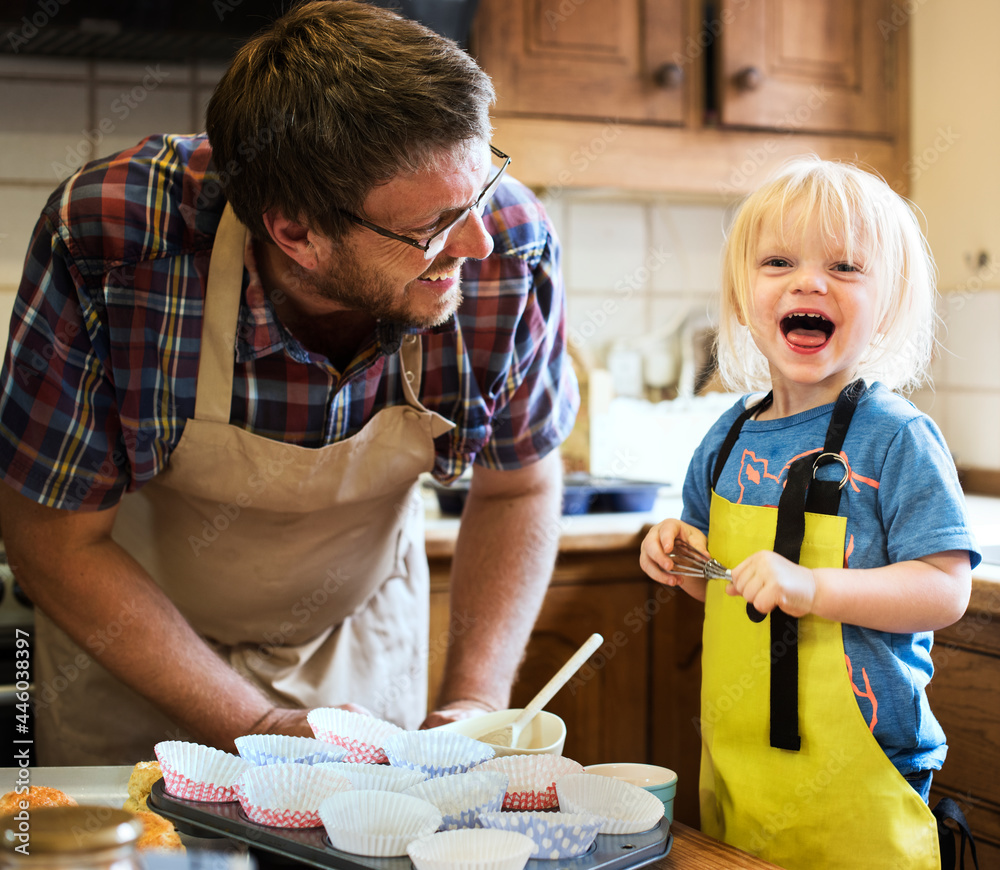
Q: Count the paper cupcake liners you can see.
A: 12